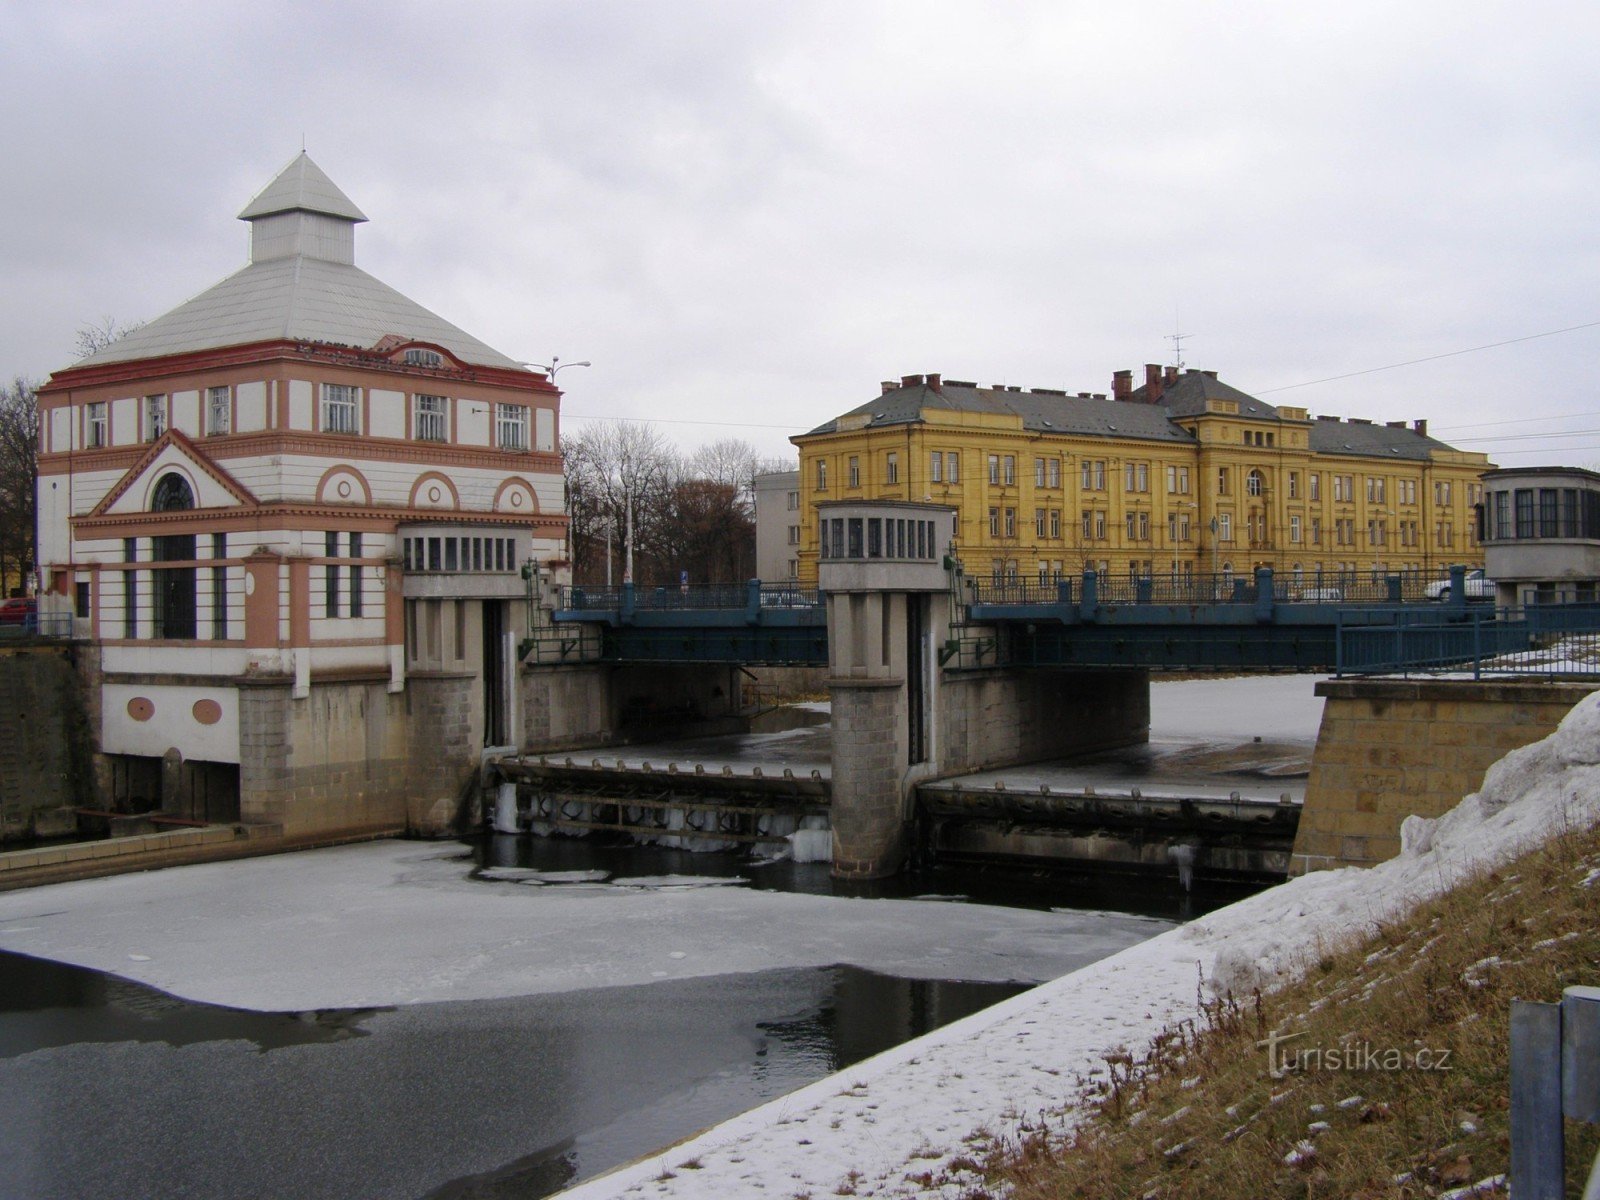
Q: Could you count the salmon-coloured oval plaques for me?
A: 2